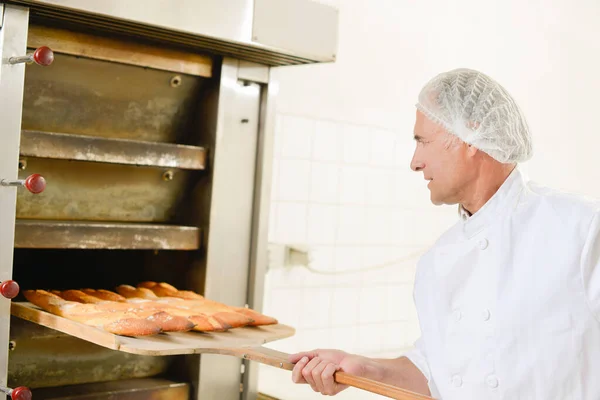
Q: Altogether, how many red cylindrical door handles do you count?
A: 4